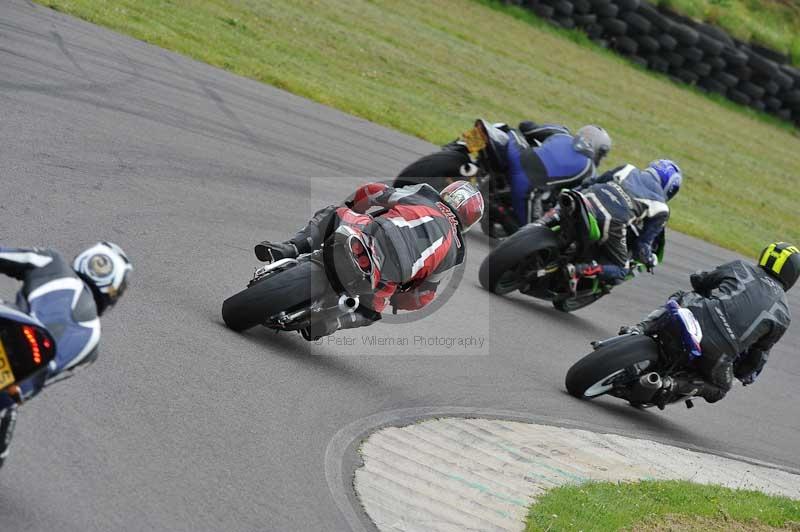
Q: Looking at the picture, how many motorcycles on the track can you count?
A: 5